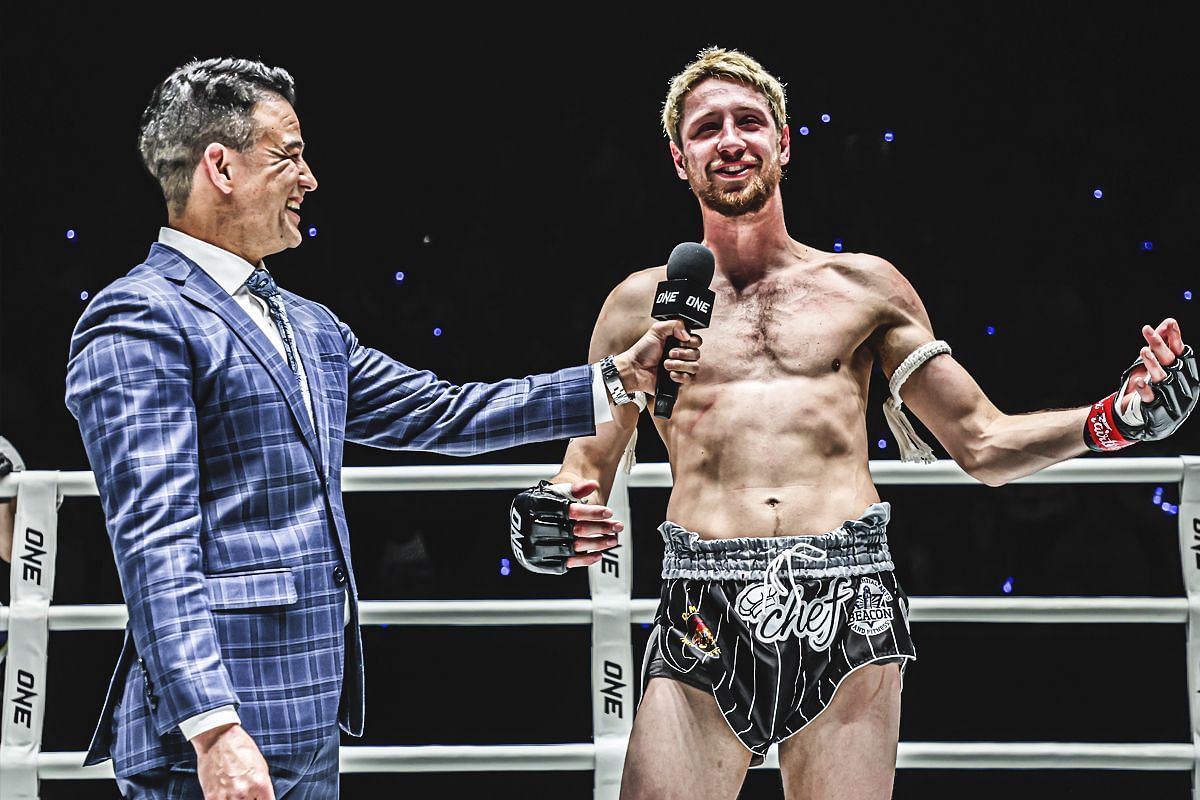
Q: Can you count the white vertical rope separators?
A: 3